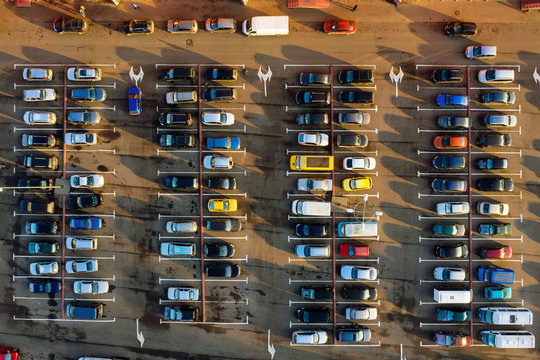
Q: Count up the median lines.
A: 4